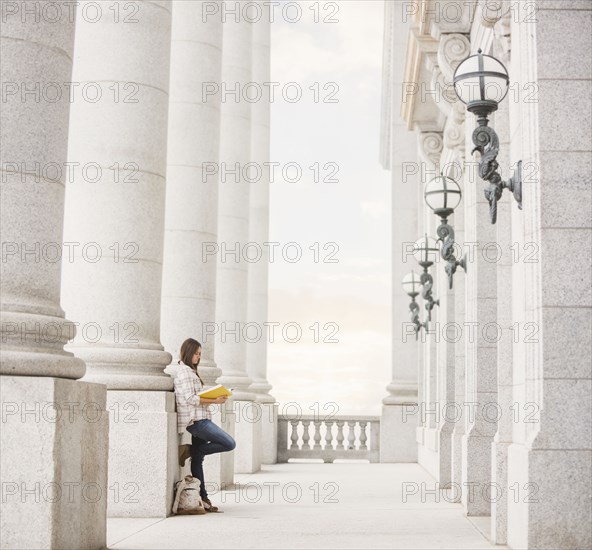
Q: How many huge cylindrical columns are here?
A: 5